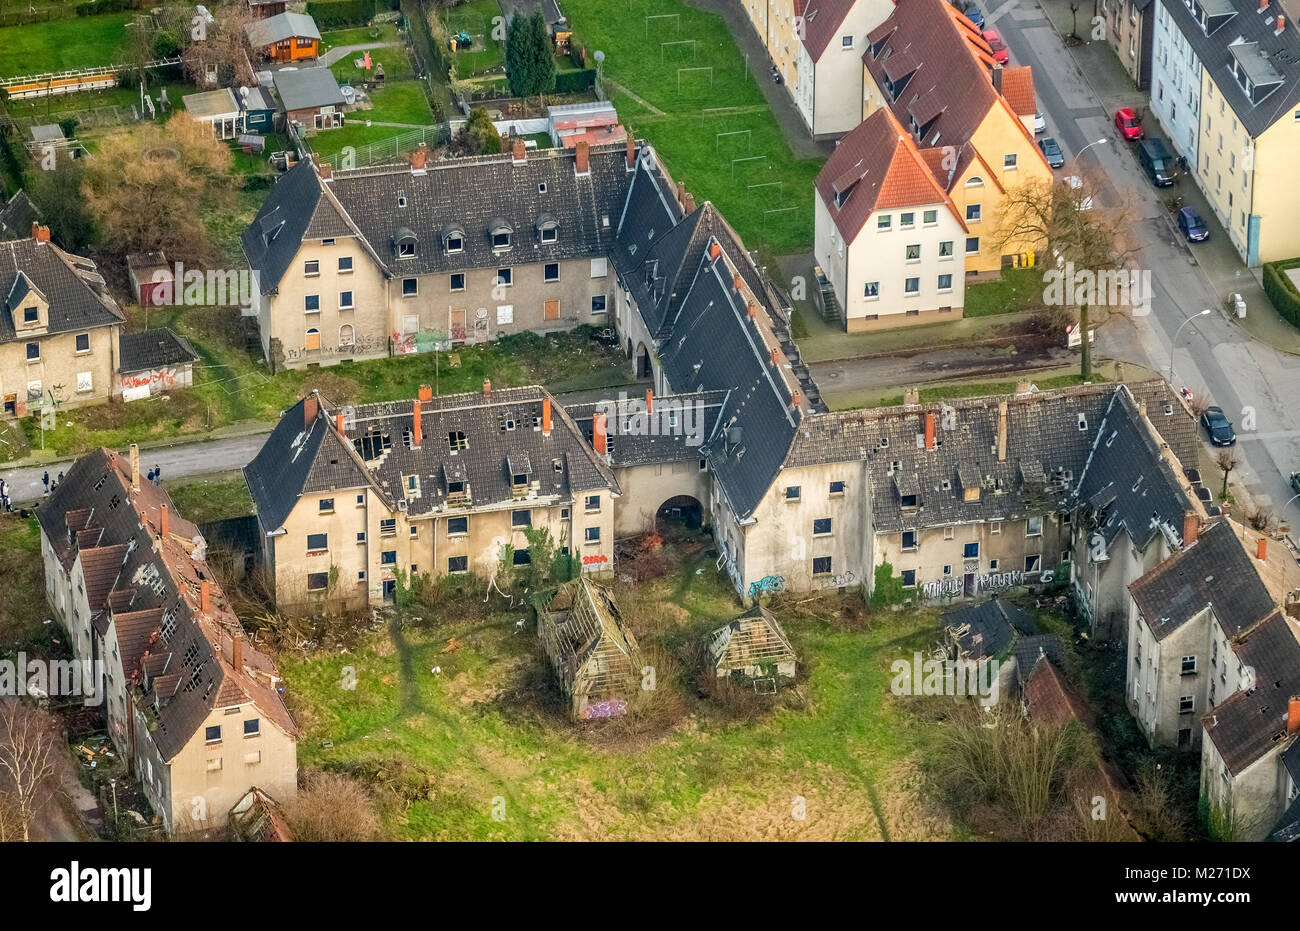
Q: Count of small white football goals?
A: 8